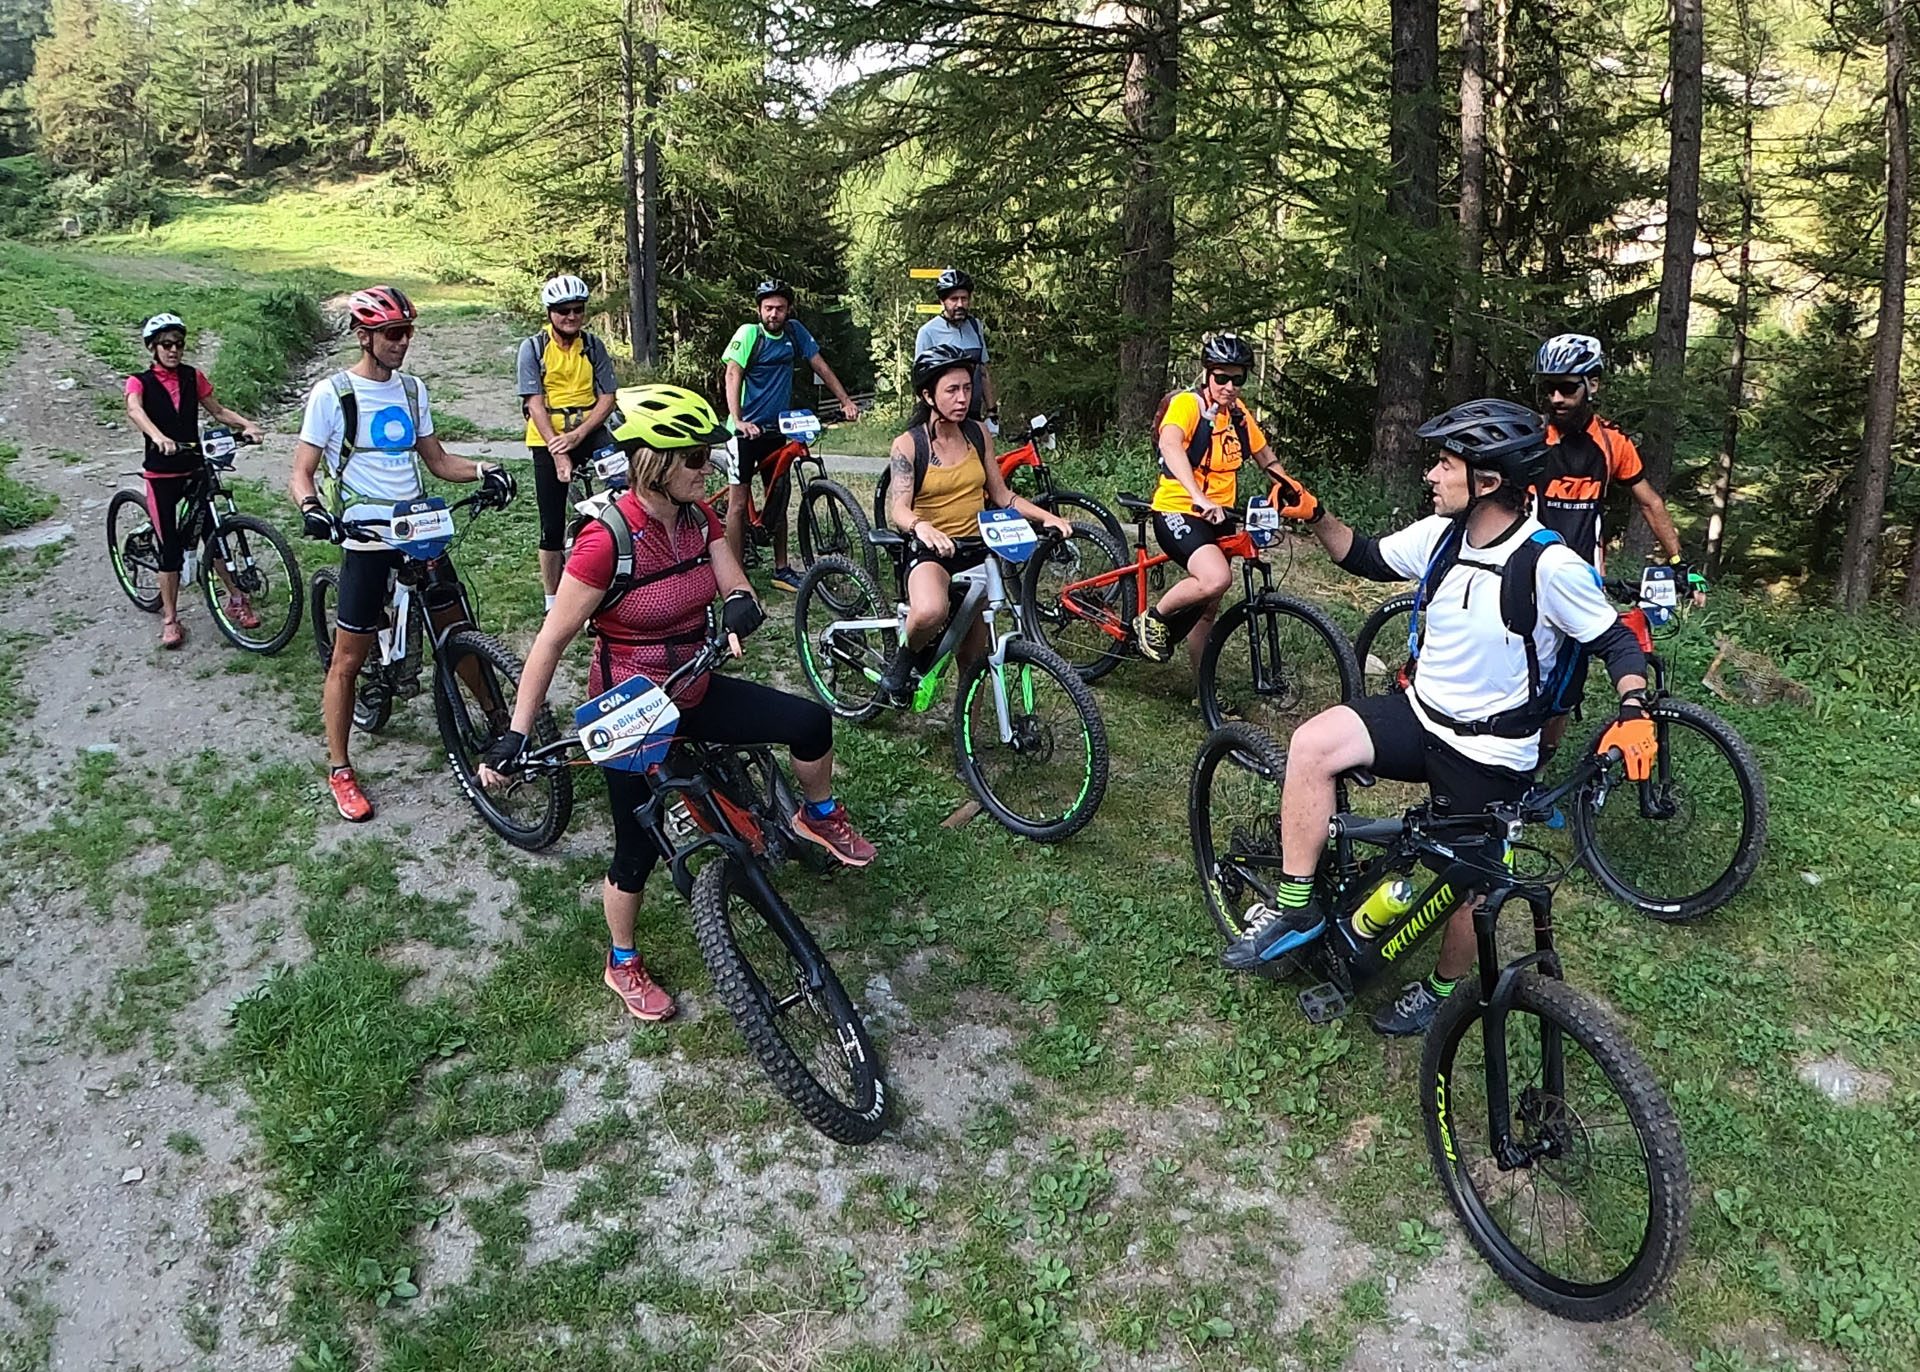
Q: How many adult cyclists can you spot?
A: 10